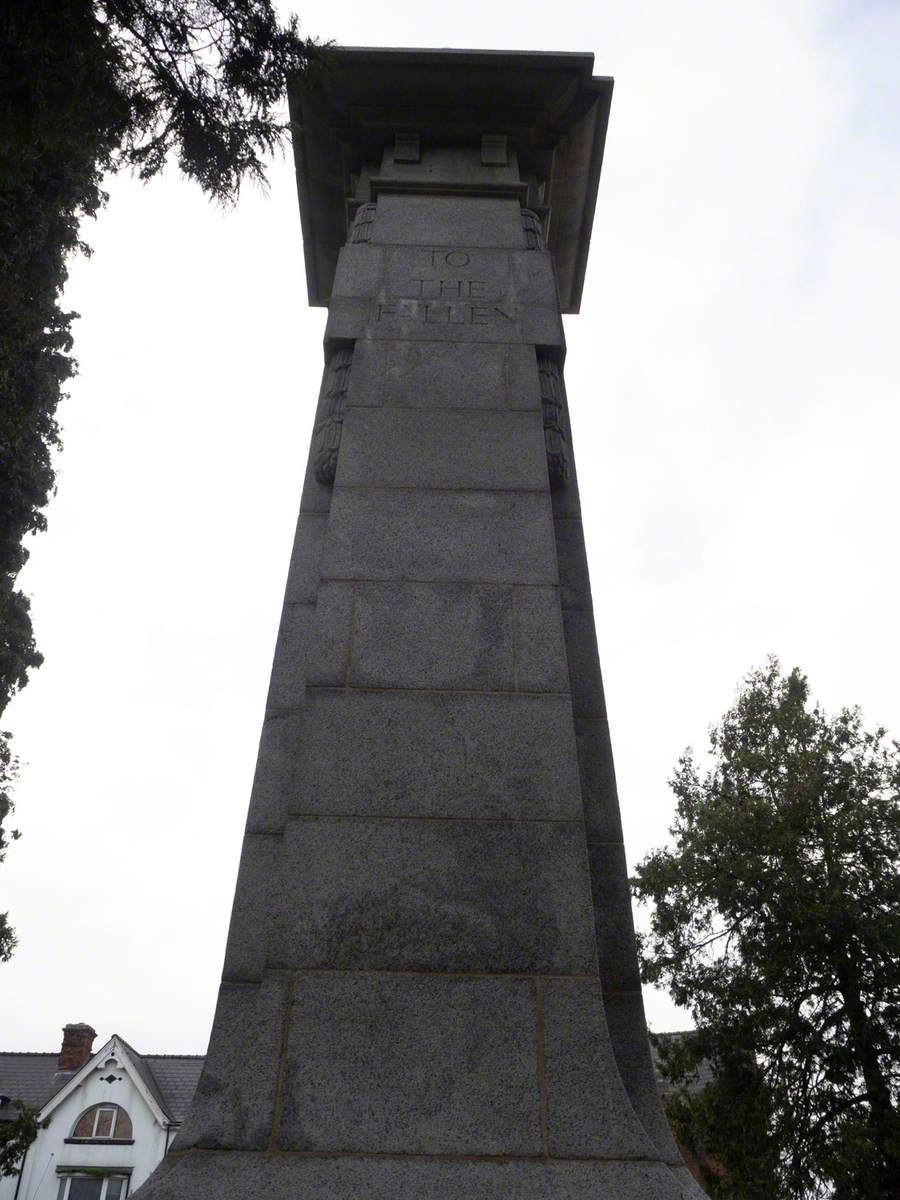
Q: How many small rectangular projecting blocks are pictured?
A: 2